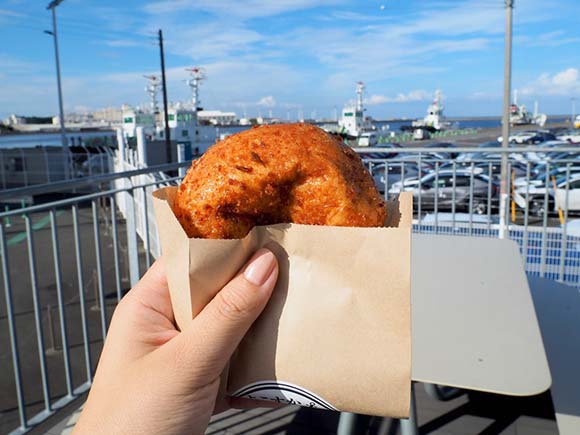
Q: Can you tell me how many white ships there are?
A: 5